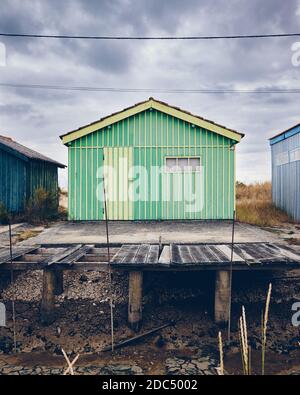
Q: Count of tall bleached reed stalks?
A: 4